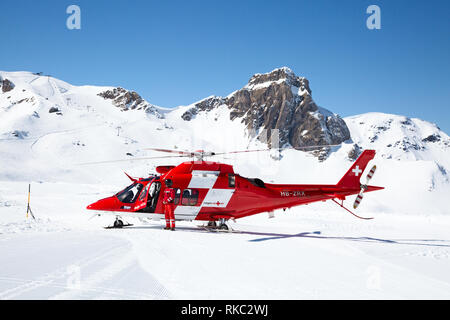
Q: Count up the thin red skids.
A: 1